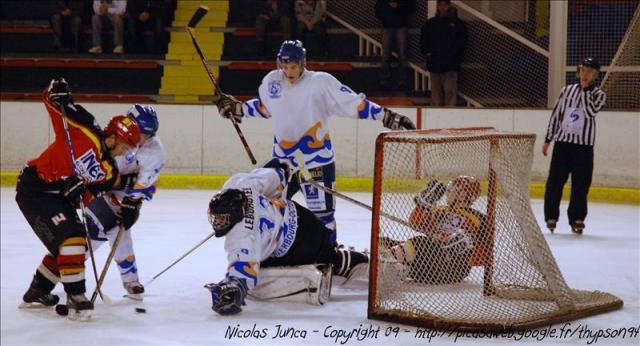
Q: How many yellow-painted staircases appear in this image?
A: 1